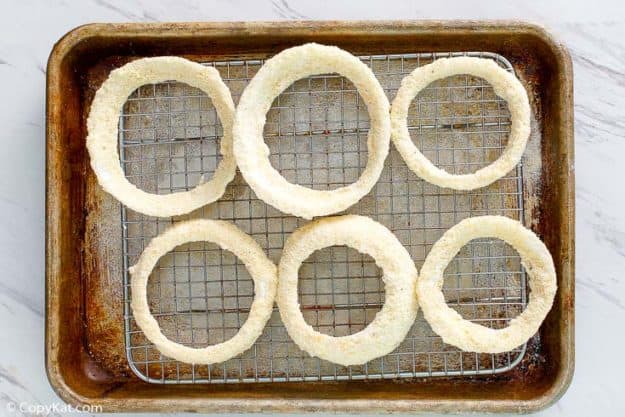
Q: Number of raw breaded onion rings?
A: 6